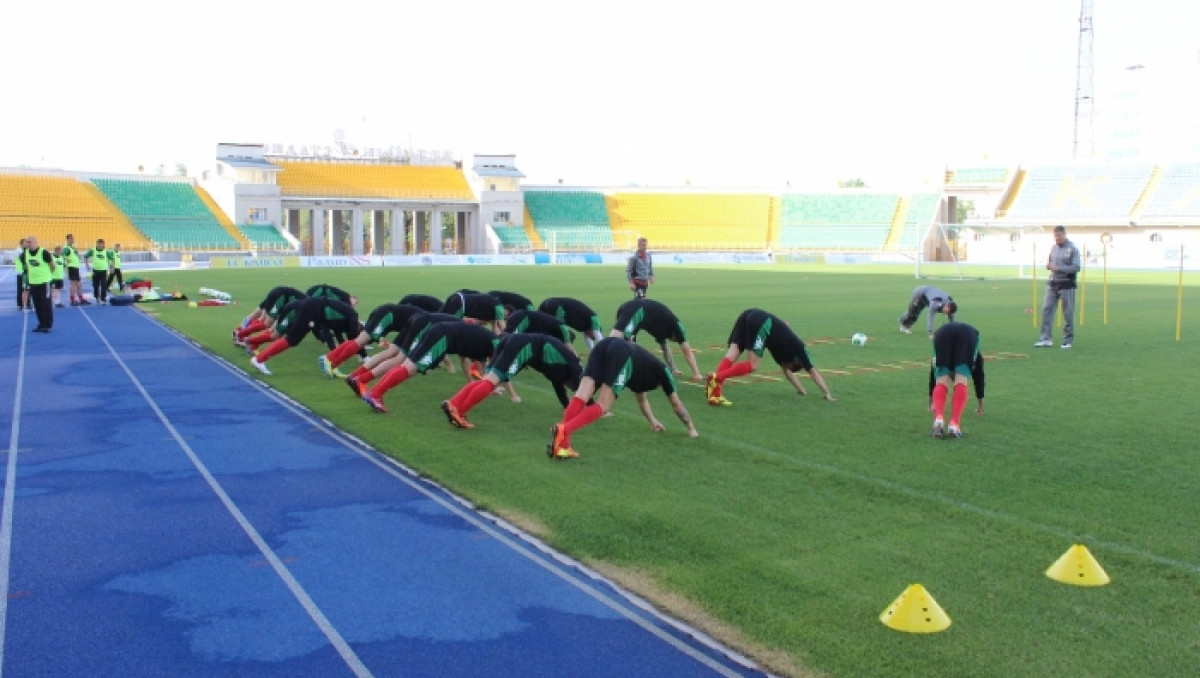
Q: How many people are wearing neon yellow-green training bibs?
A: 6